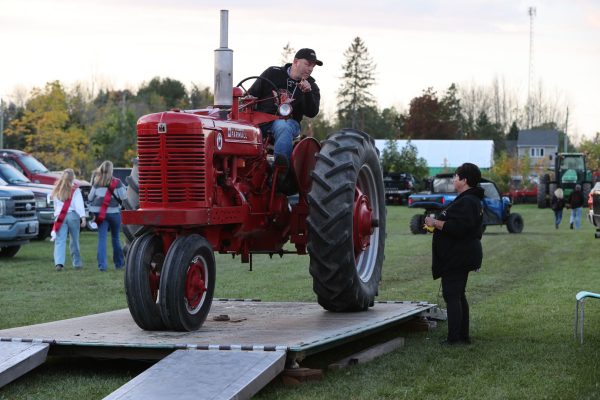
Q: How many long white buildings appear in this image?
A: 1